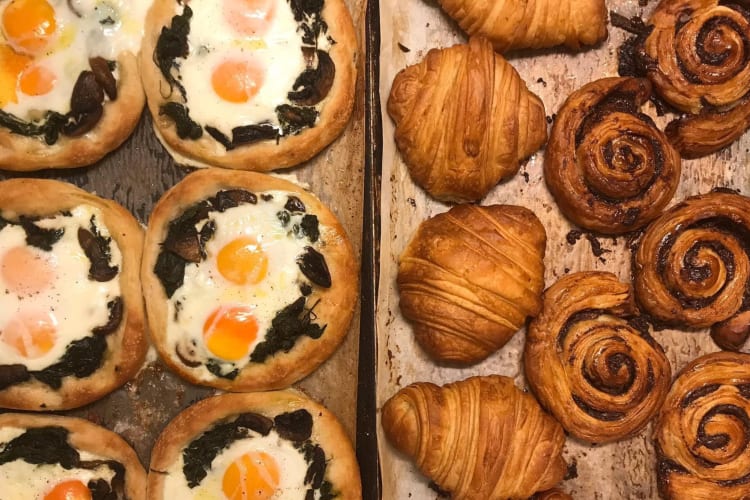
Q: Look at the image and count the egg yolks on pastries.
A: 10